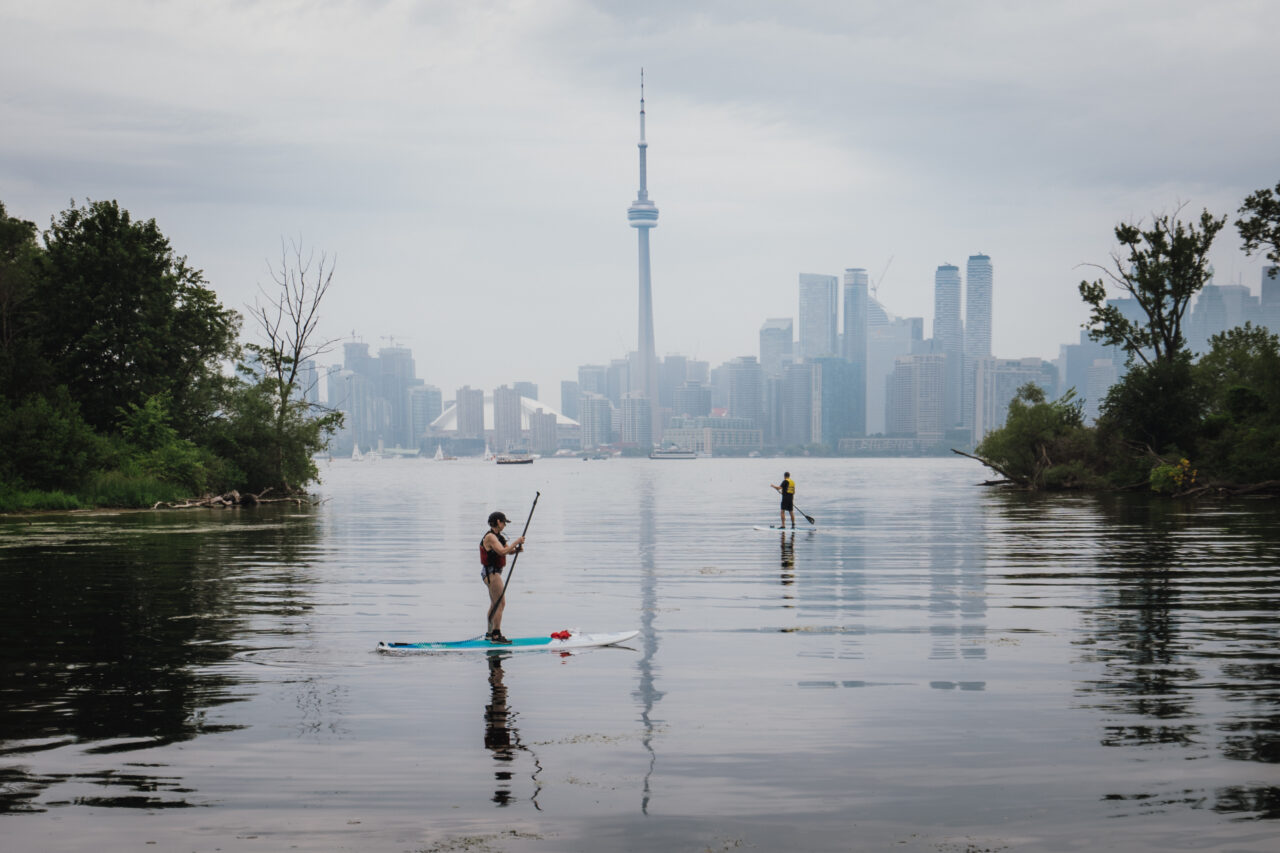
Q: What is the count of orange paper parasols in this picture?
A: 0